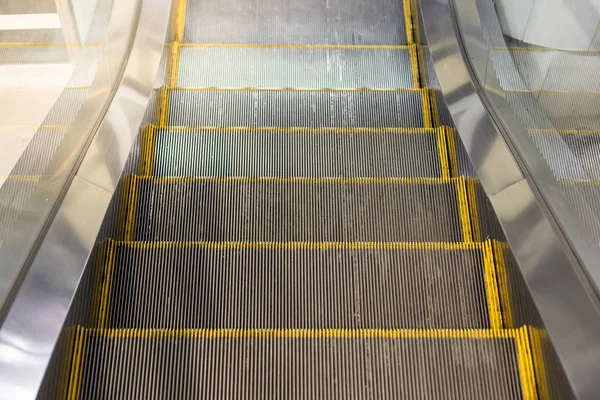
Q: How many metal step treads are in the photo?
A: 7